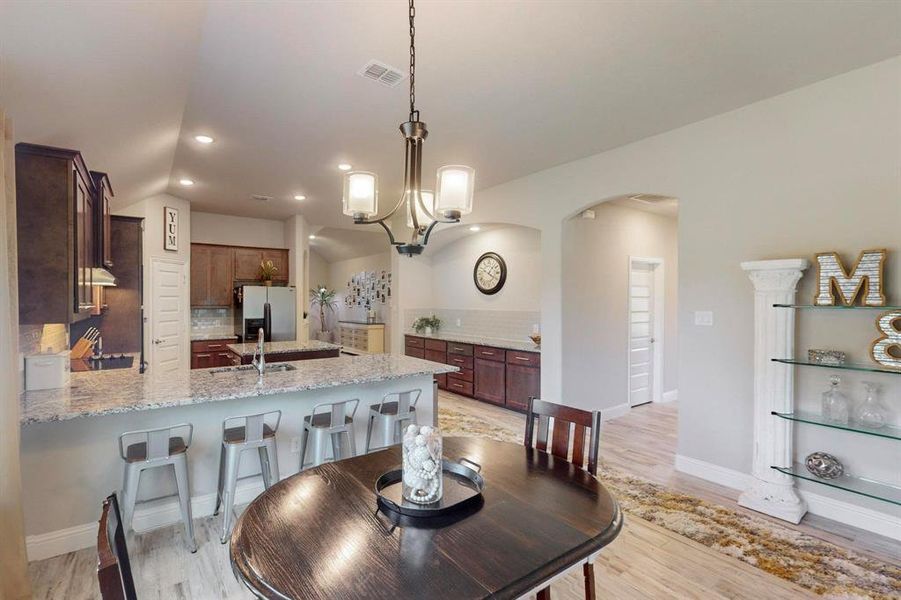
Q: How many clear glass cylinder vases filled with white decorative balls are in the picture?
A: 1